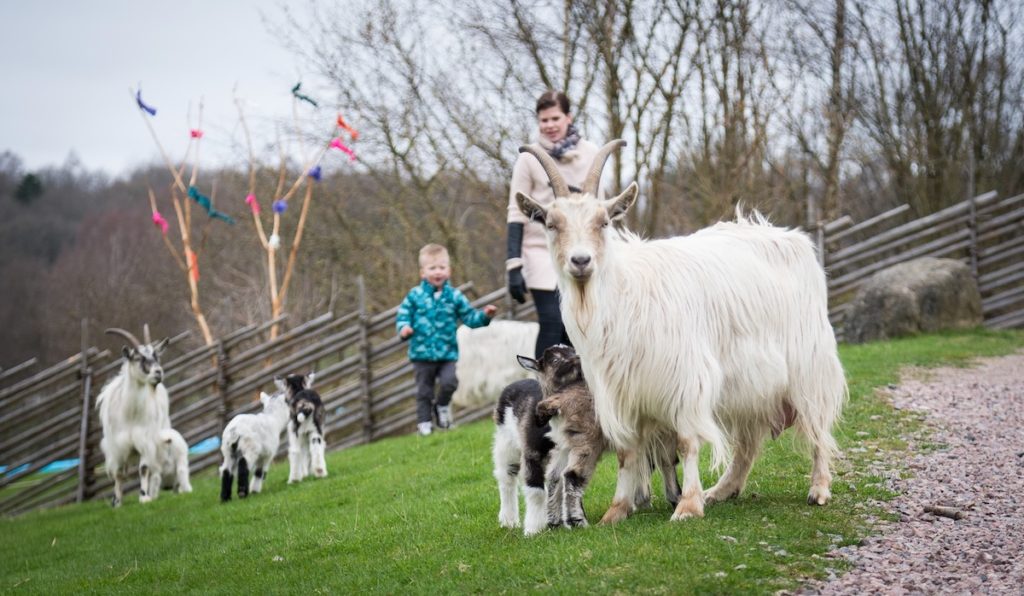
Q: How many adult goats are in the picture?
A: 2